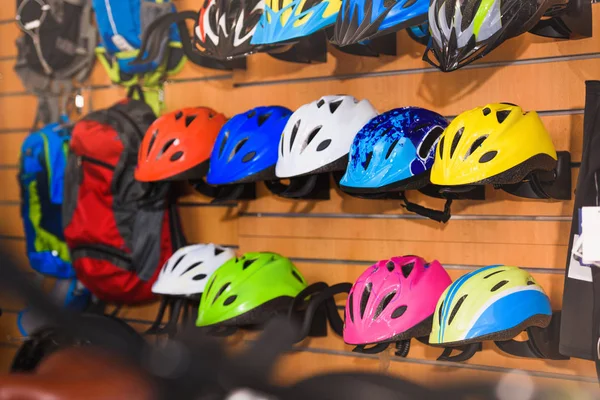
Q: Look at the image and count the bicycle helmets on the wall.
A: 13